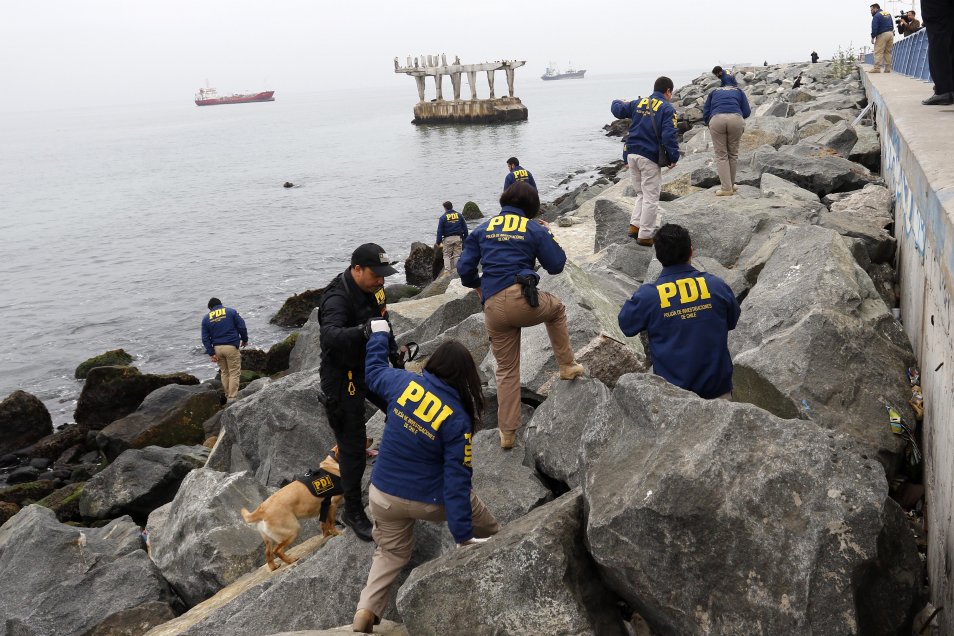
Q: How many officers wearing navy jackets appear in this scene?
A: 10